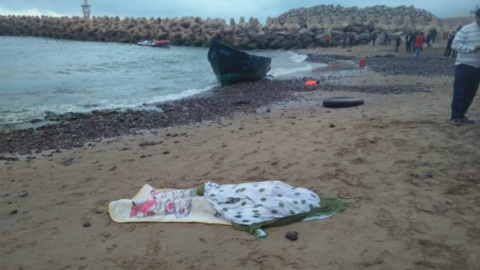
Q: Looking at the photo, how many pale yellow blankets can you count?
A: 1